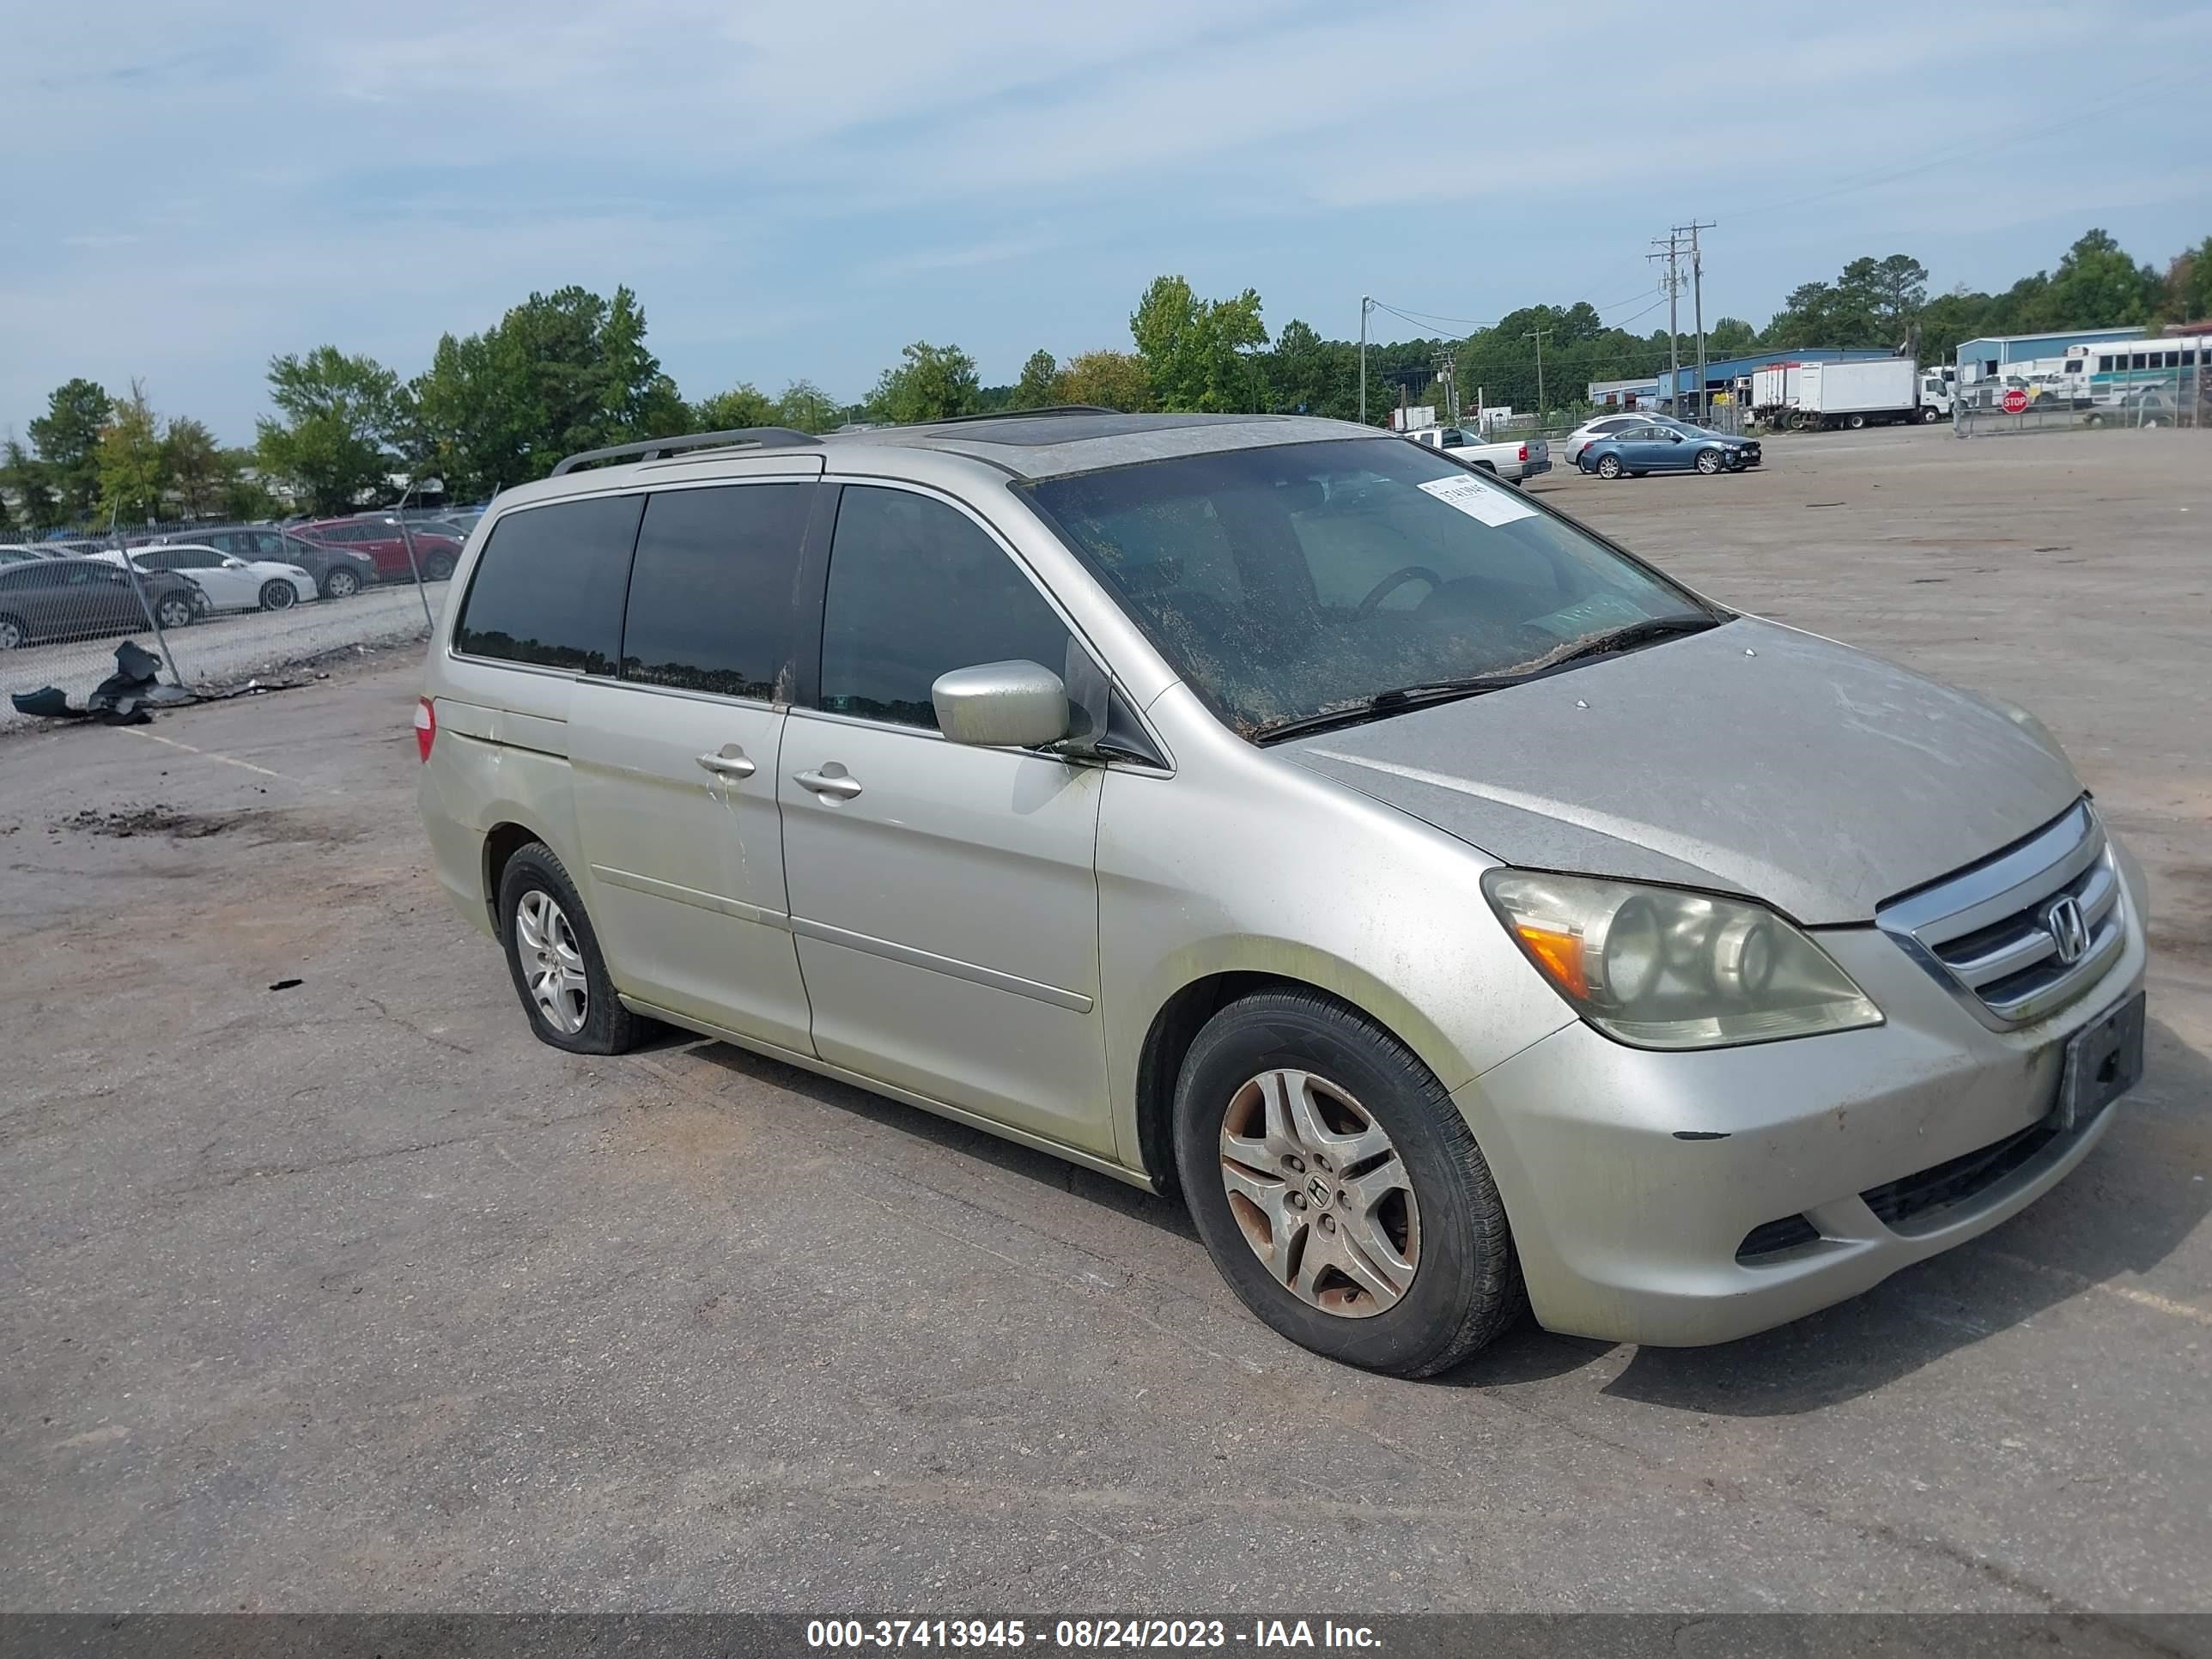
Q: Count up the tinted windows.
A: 3